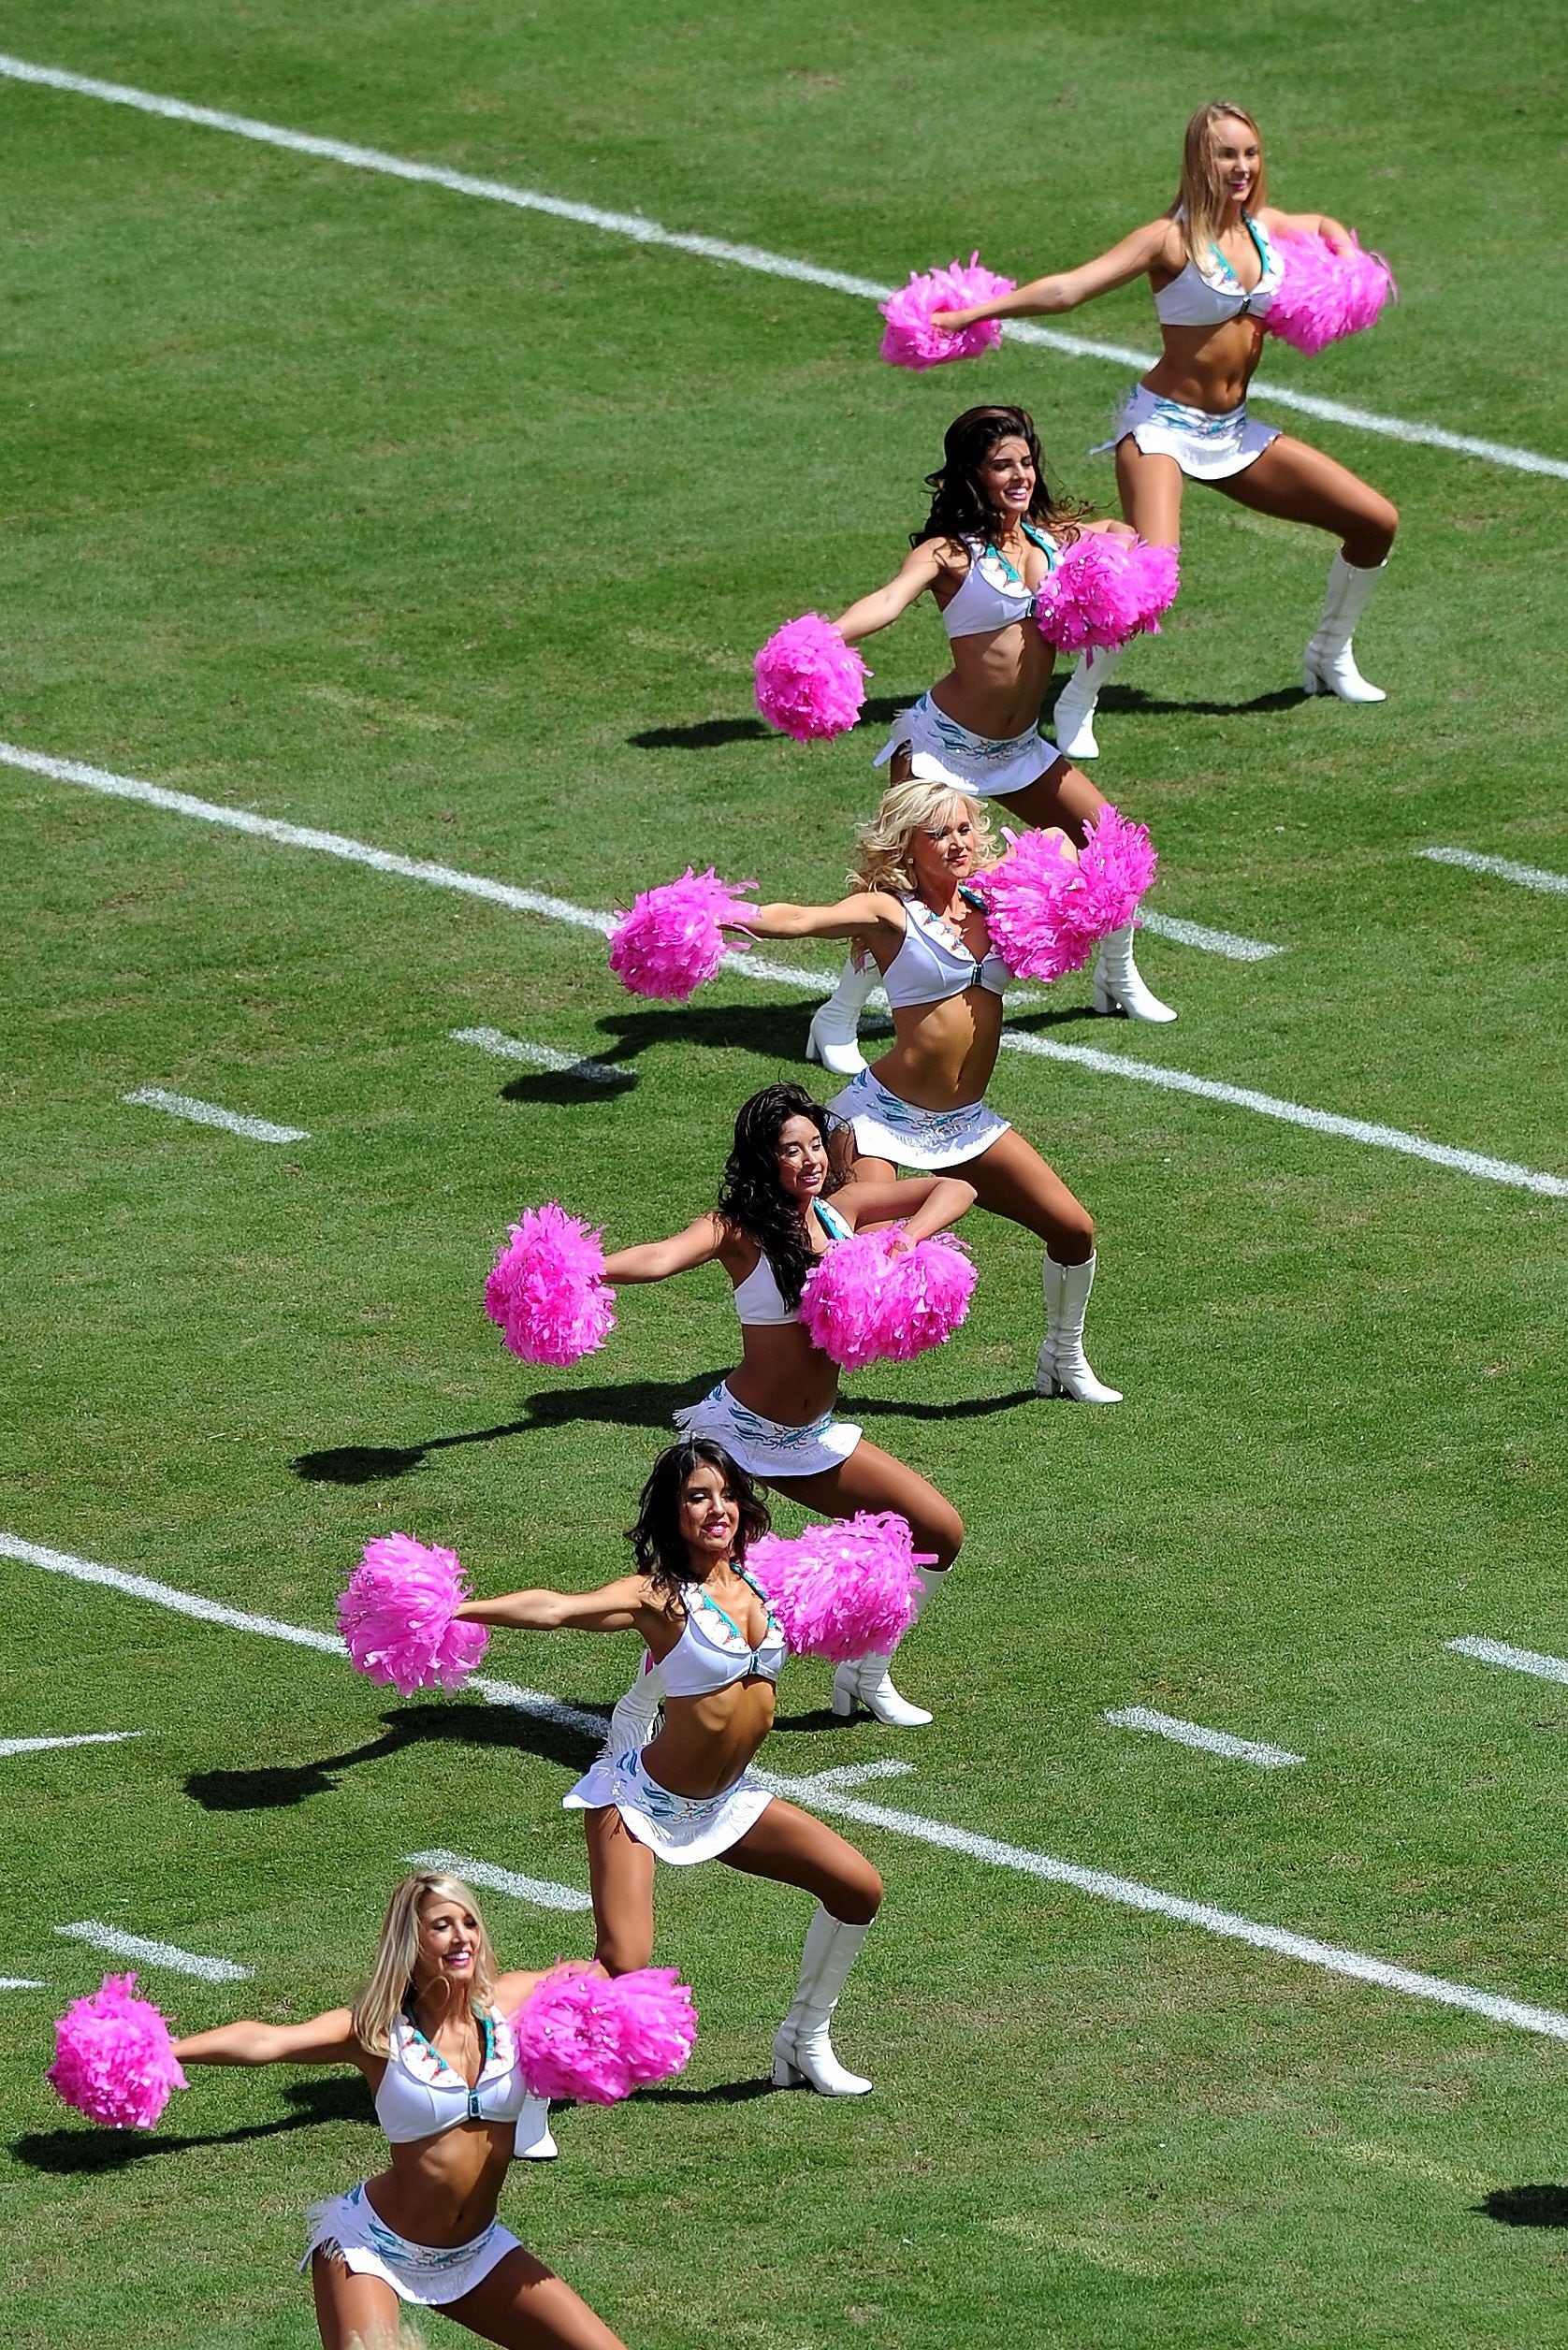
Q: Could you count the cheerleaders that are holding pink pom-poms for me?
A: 6